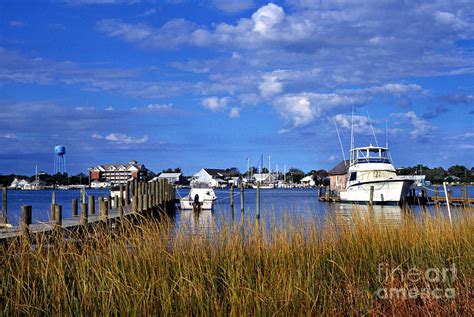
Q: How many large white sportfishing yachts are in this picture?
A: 1